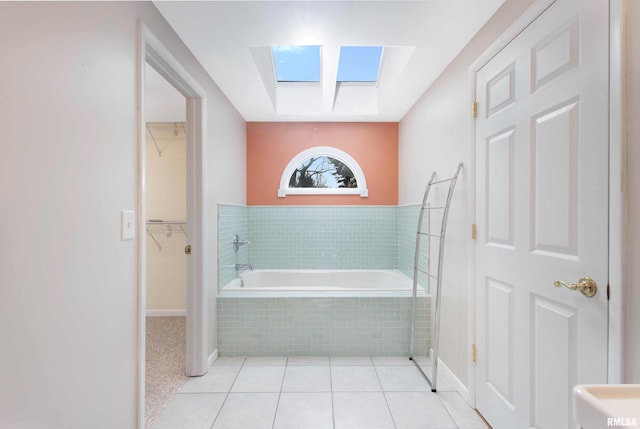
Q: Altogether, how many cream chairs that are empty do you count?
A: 0